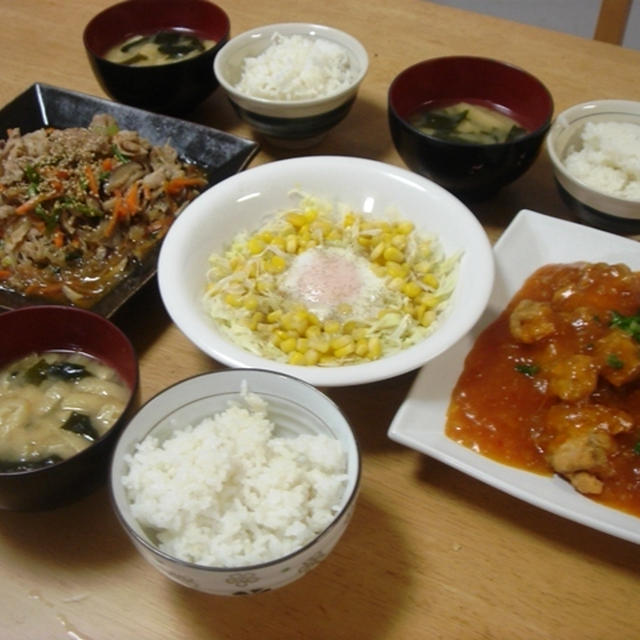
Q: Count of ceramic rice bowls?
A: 3